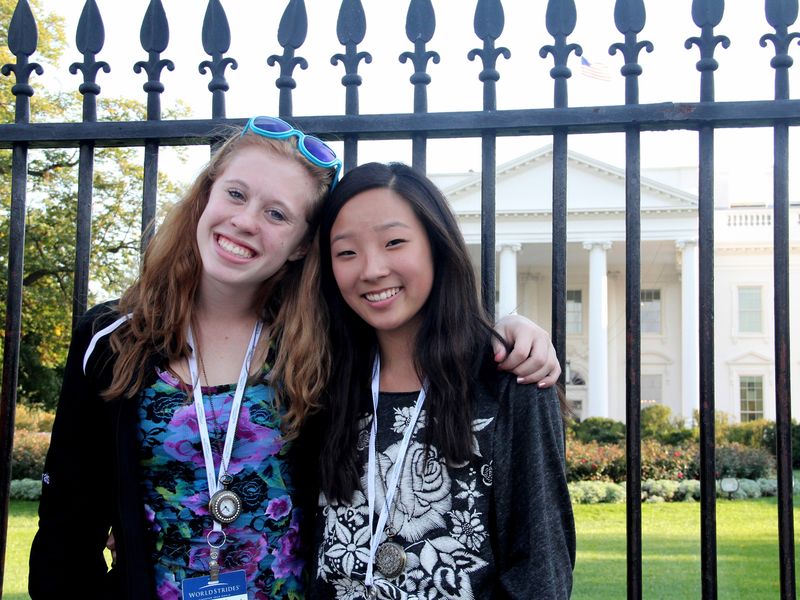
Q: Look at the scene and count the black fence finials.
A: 12